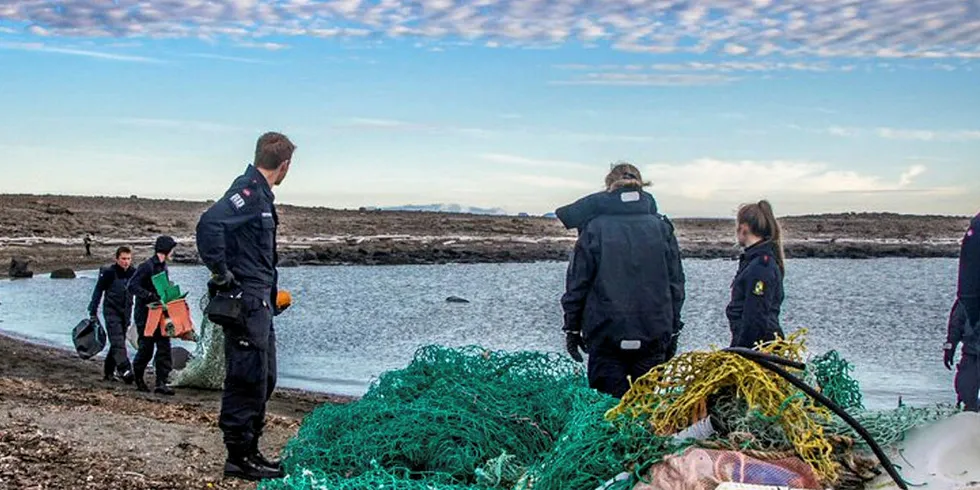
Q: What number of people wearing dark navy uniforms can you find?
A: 6